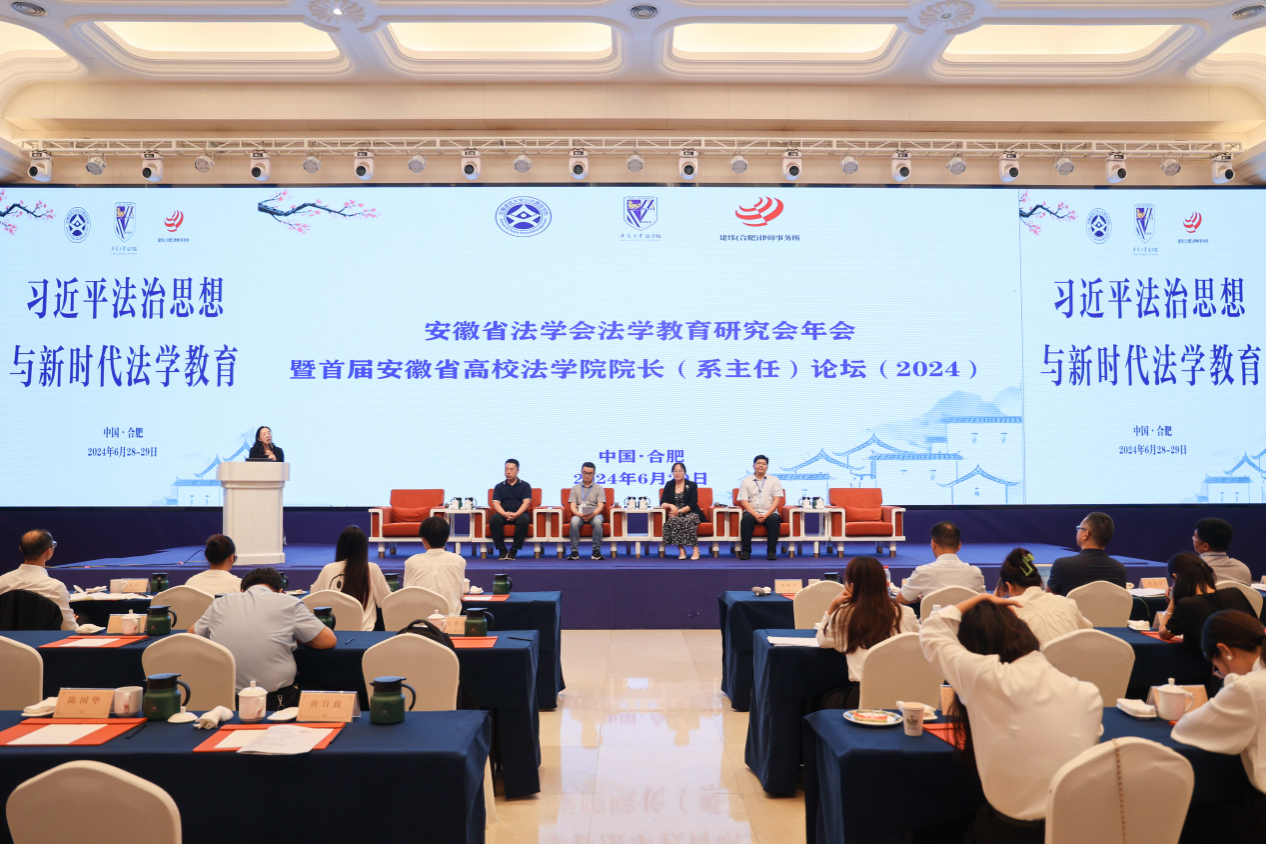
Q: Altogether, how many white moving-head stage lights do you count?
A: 12